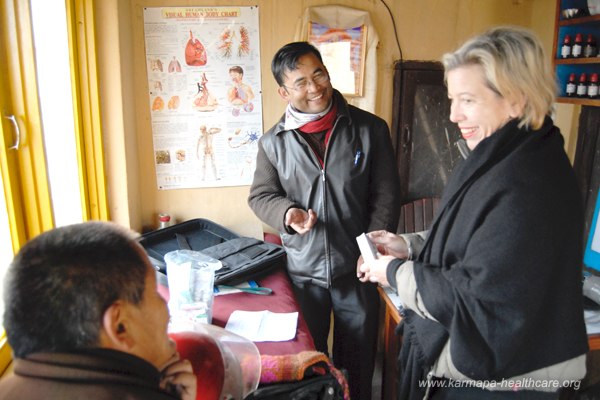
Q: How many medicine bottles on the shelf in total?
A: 6